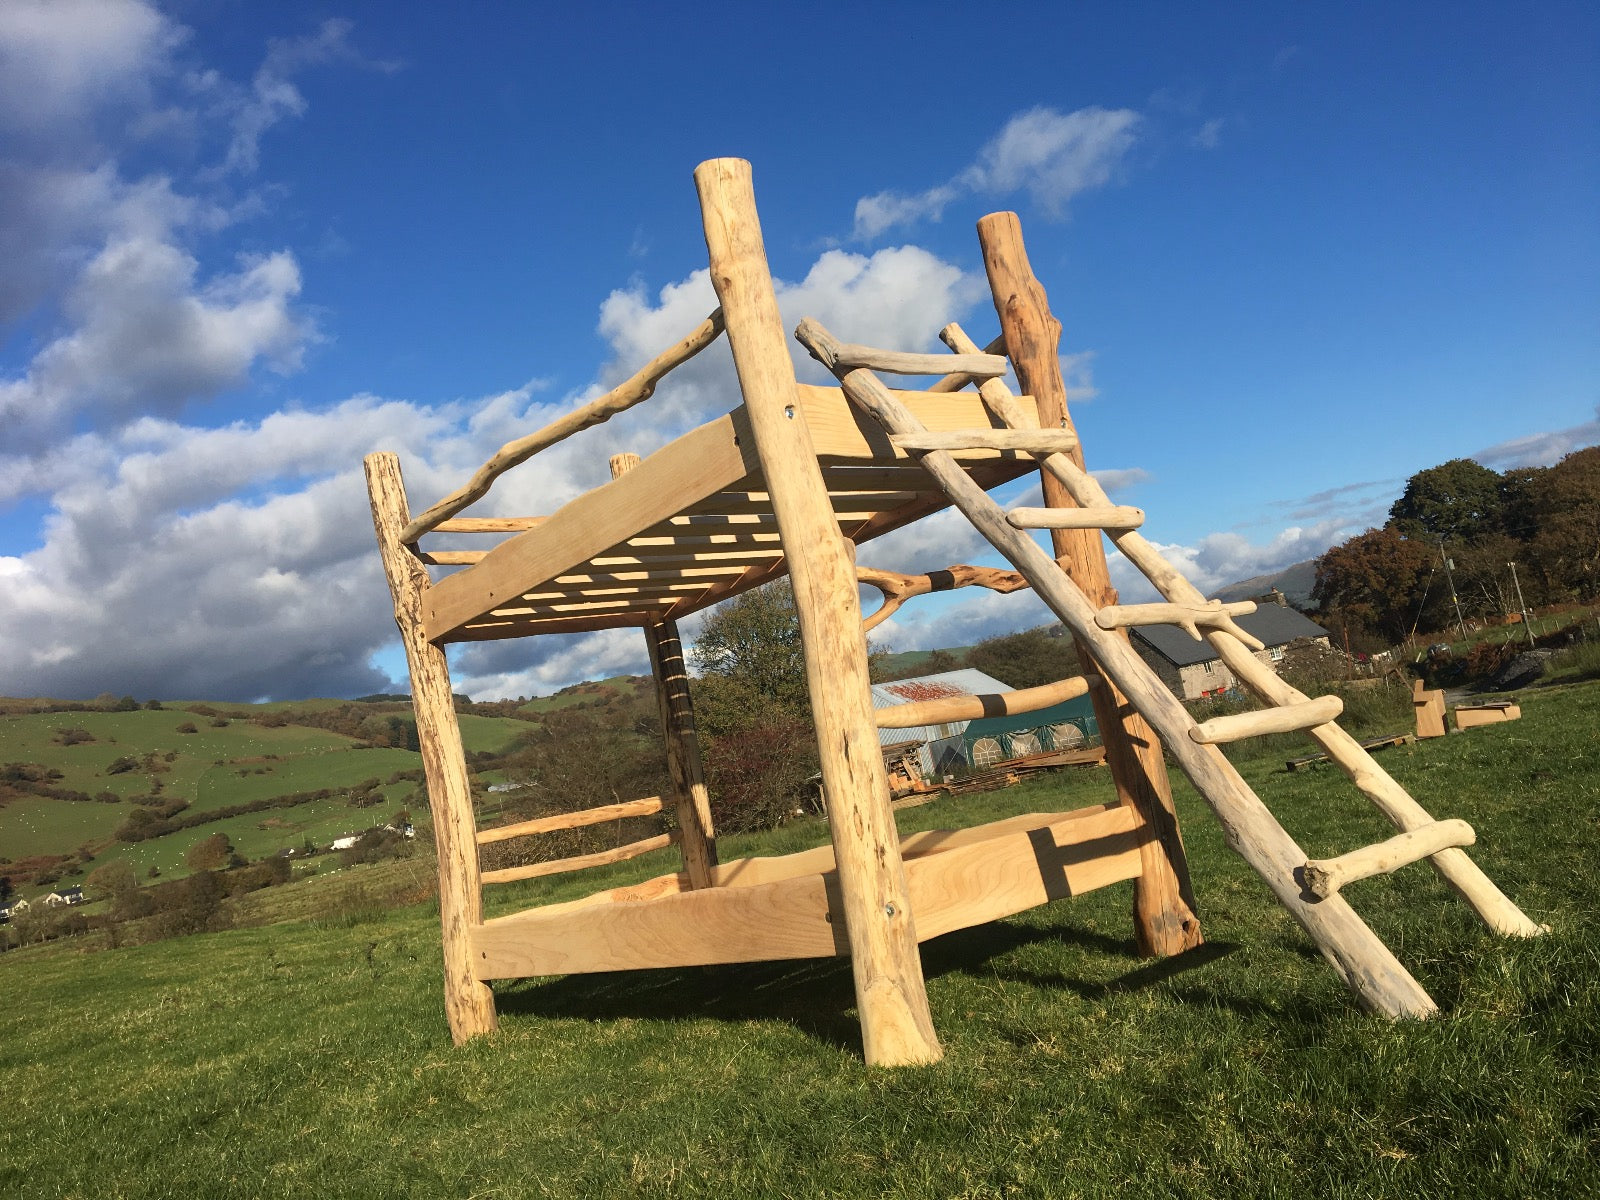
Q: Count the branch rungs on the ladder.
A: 6